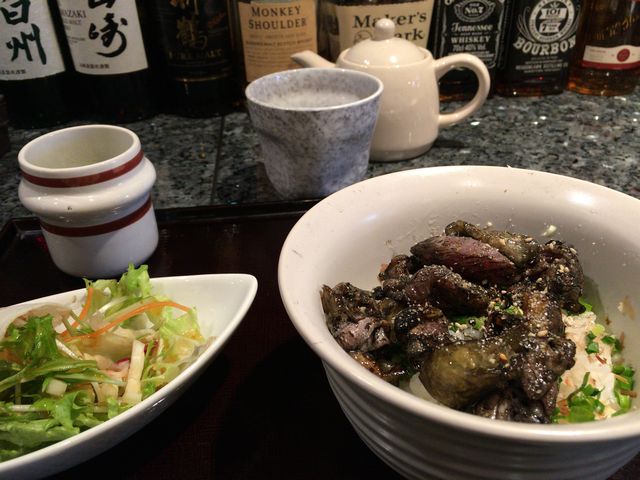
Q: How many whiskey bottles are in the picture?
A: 8